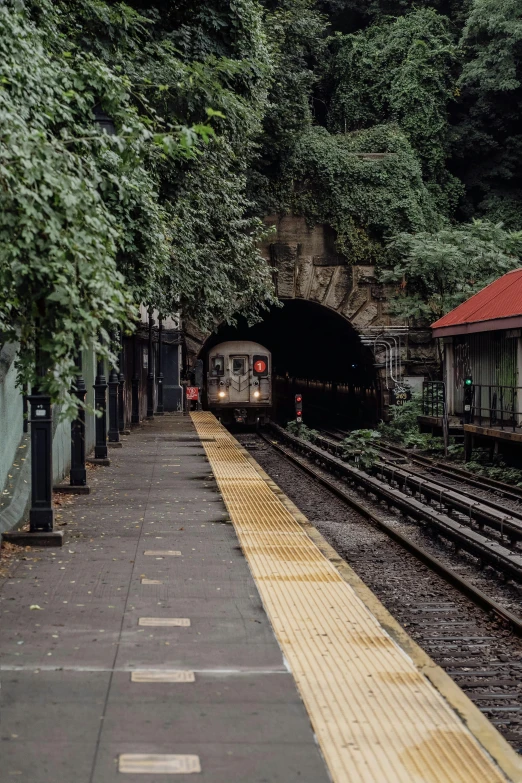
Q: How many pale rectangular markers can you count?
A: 5